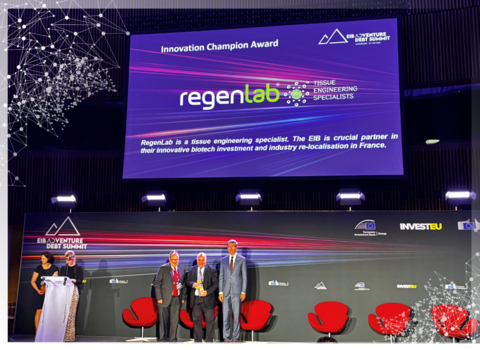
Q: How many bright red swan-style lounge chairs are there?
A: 6